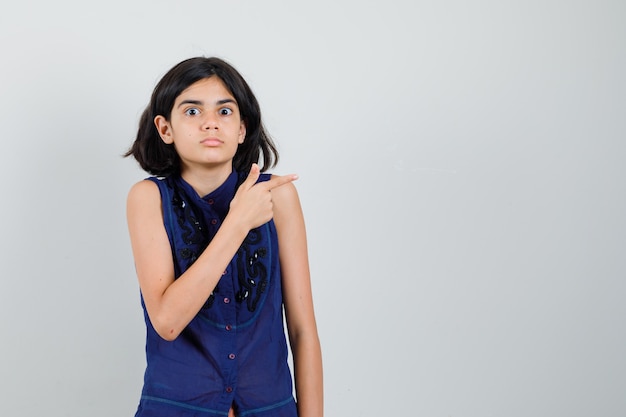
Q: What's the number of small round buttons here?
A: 7